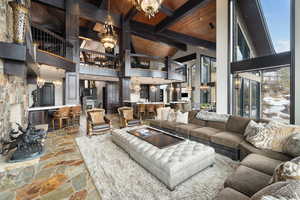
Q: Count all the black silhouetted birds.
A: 0